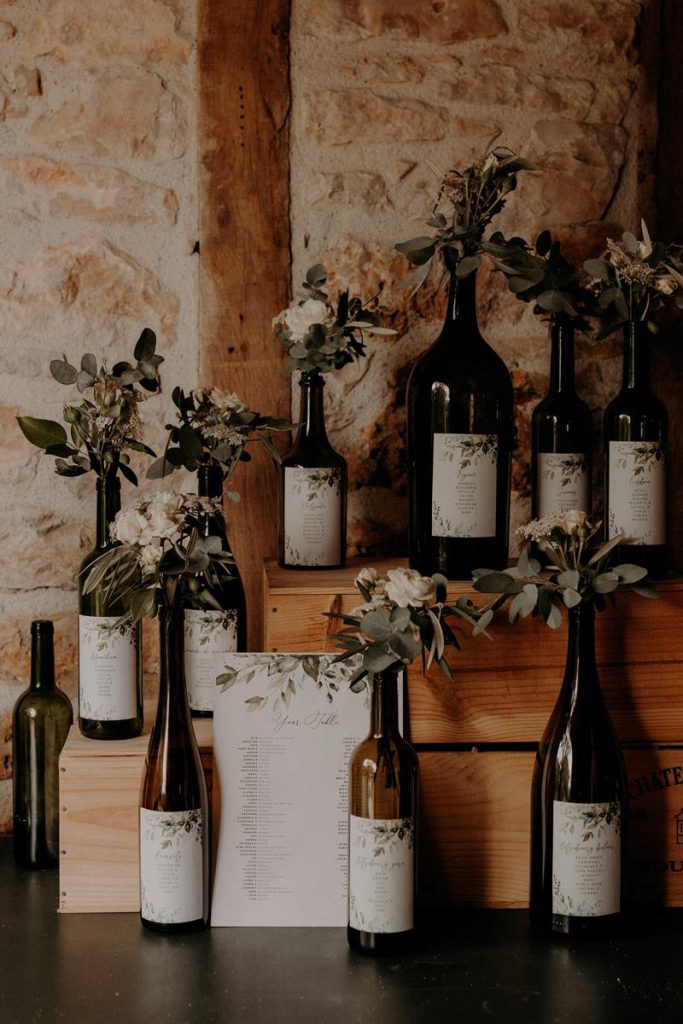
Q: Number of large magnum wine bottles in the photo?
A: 1